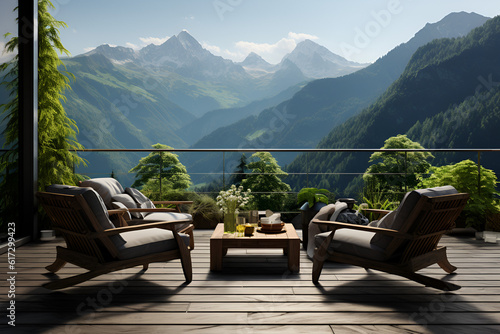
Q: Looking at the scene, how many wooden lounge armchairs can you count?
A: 3